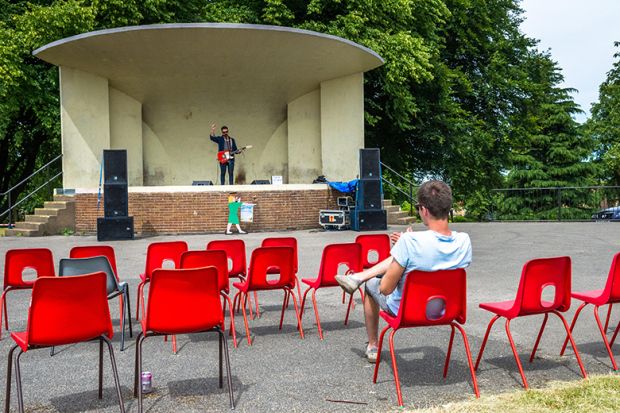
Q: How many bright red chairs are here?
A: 14